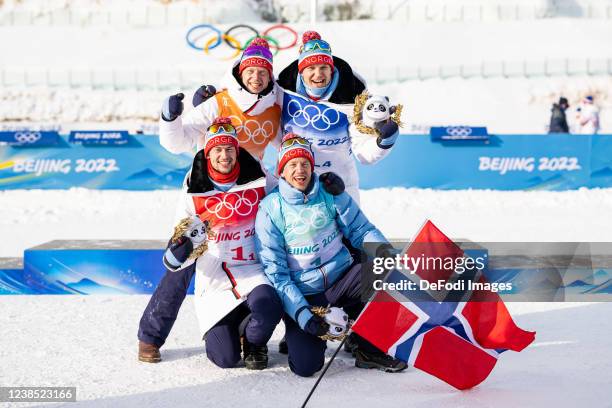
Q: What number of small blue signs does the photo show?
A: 3